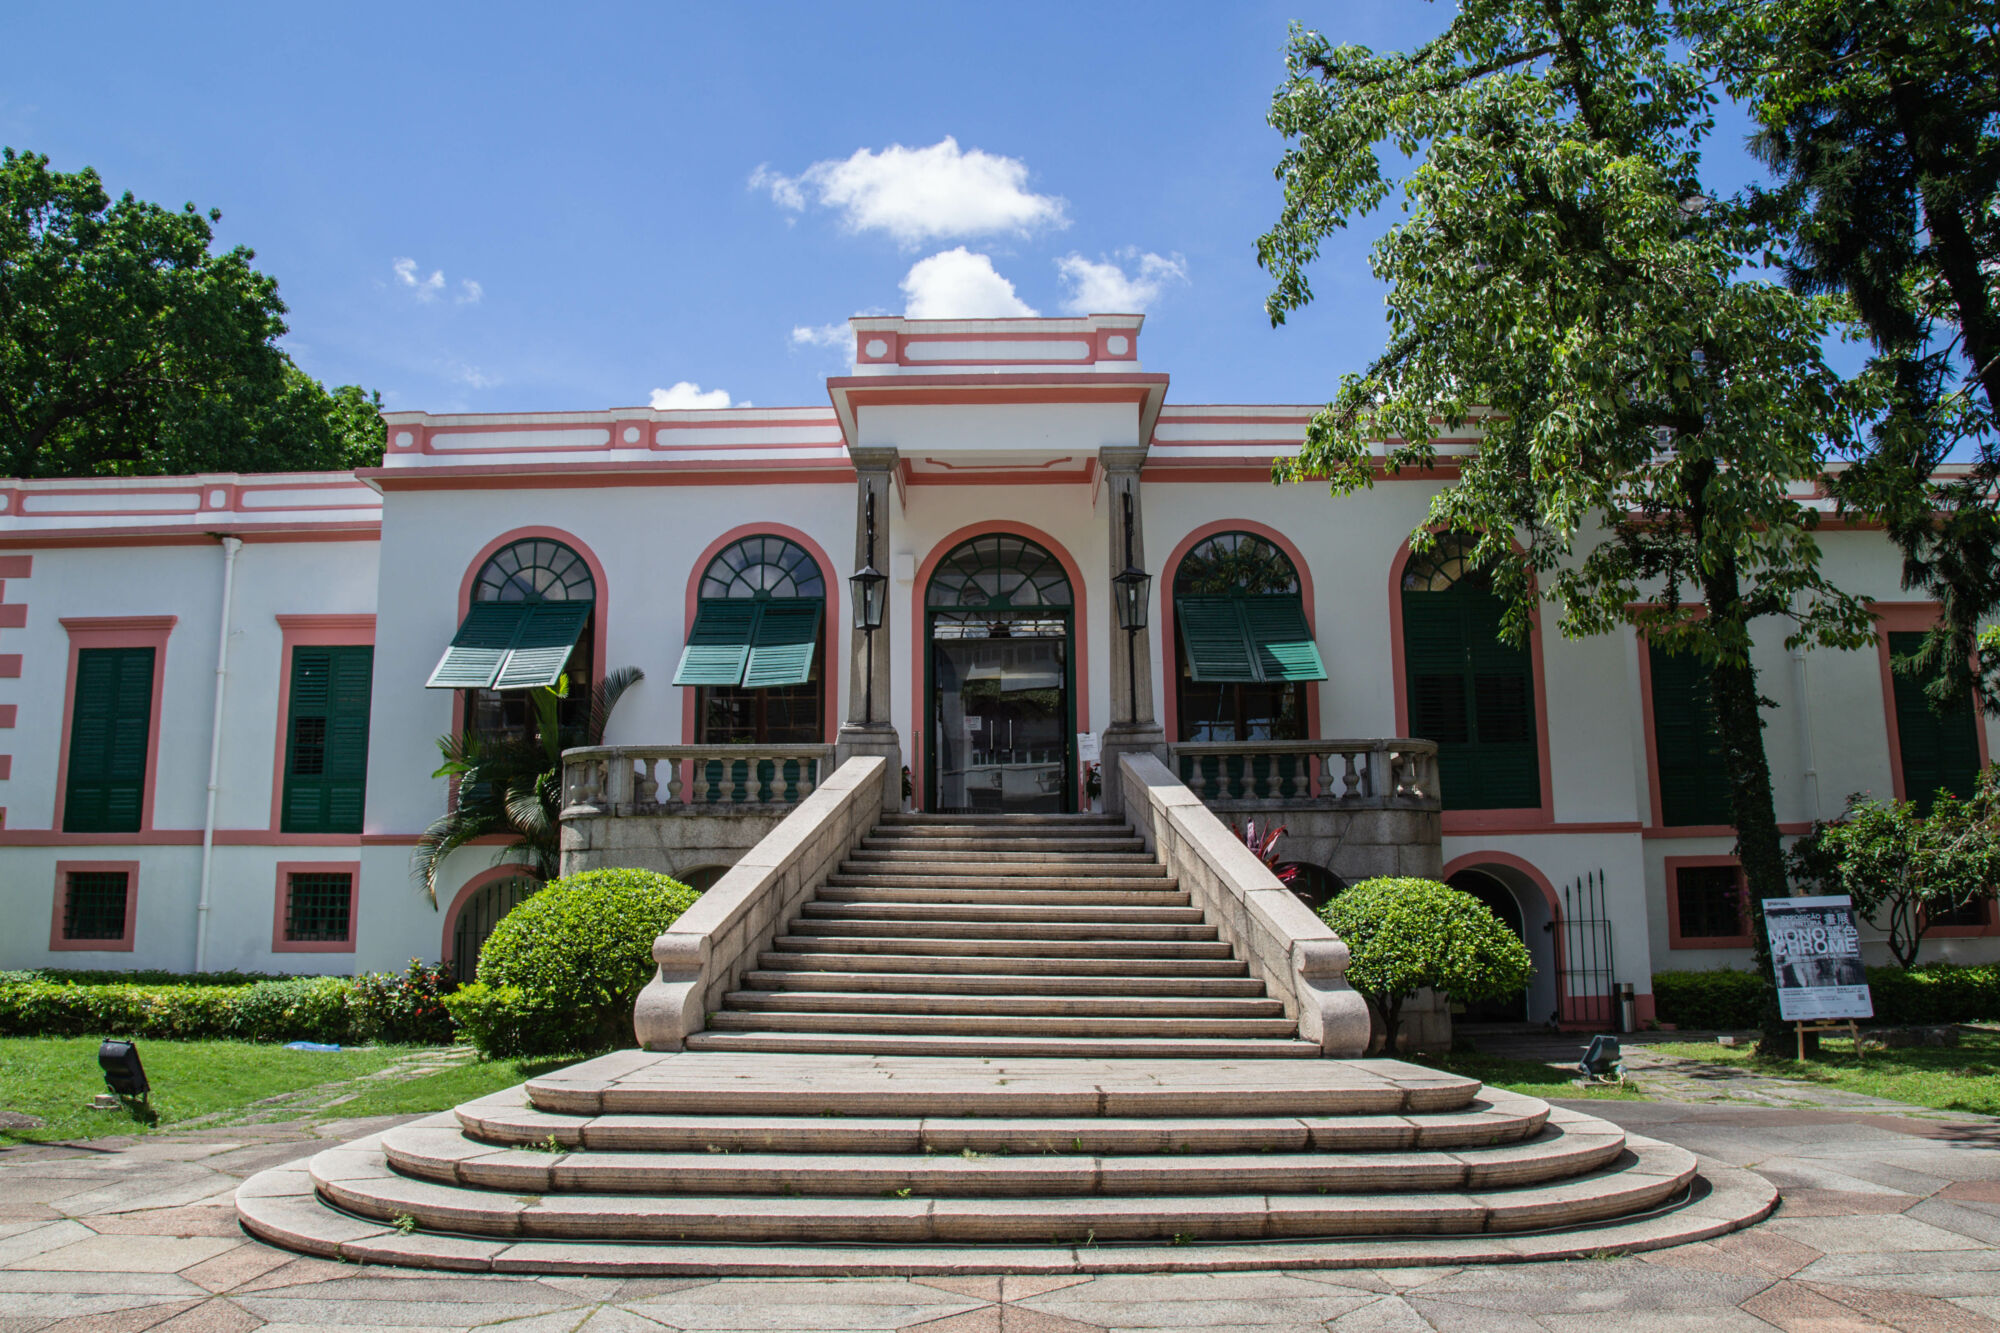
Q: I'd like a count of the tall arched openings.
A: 5